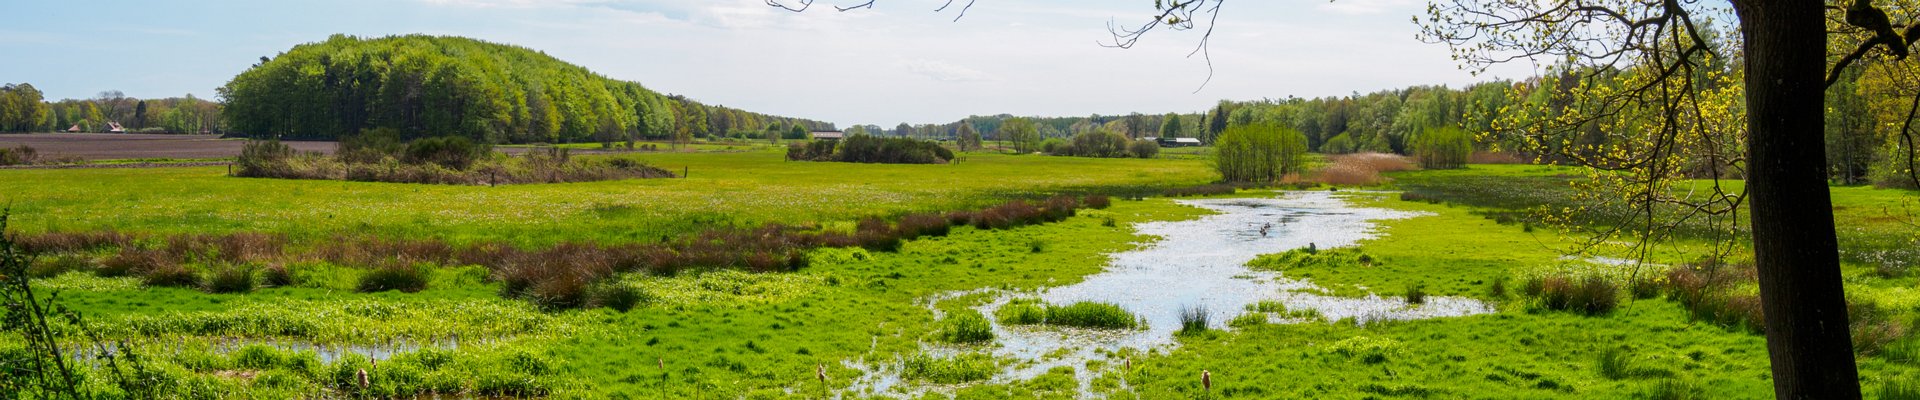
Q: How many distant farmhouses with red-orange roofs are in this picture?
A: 2